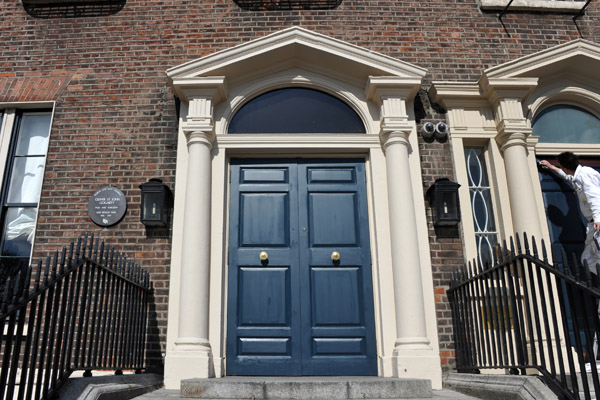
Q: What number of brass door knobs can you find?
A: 2